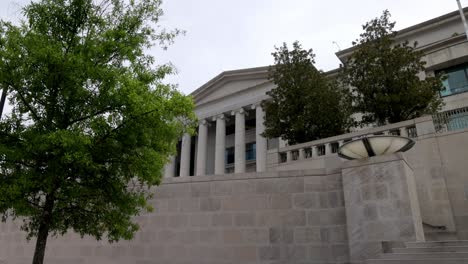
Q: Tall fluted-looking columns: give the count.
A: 6